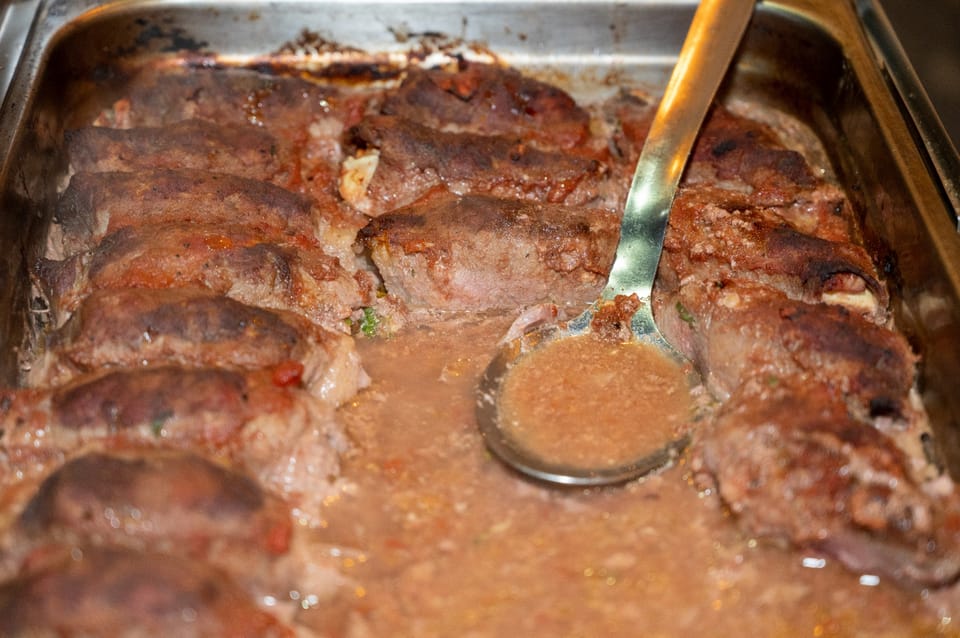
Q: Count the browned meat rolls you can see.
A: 15